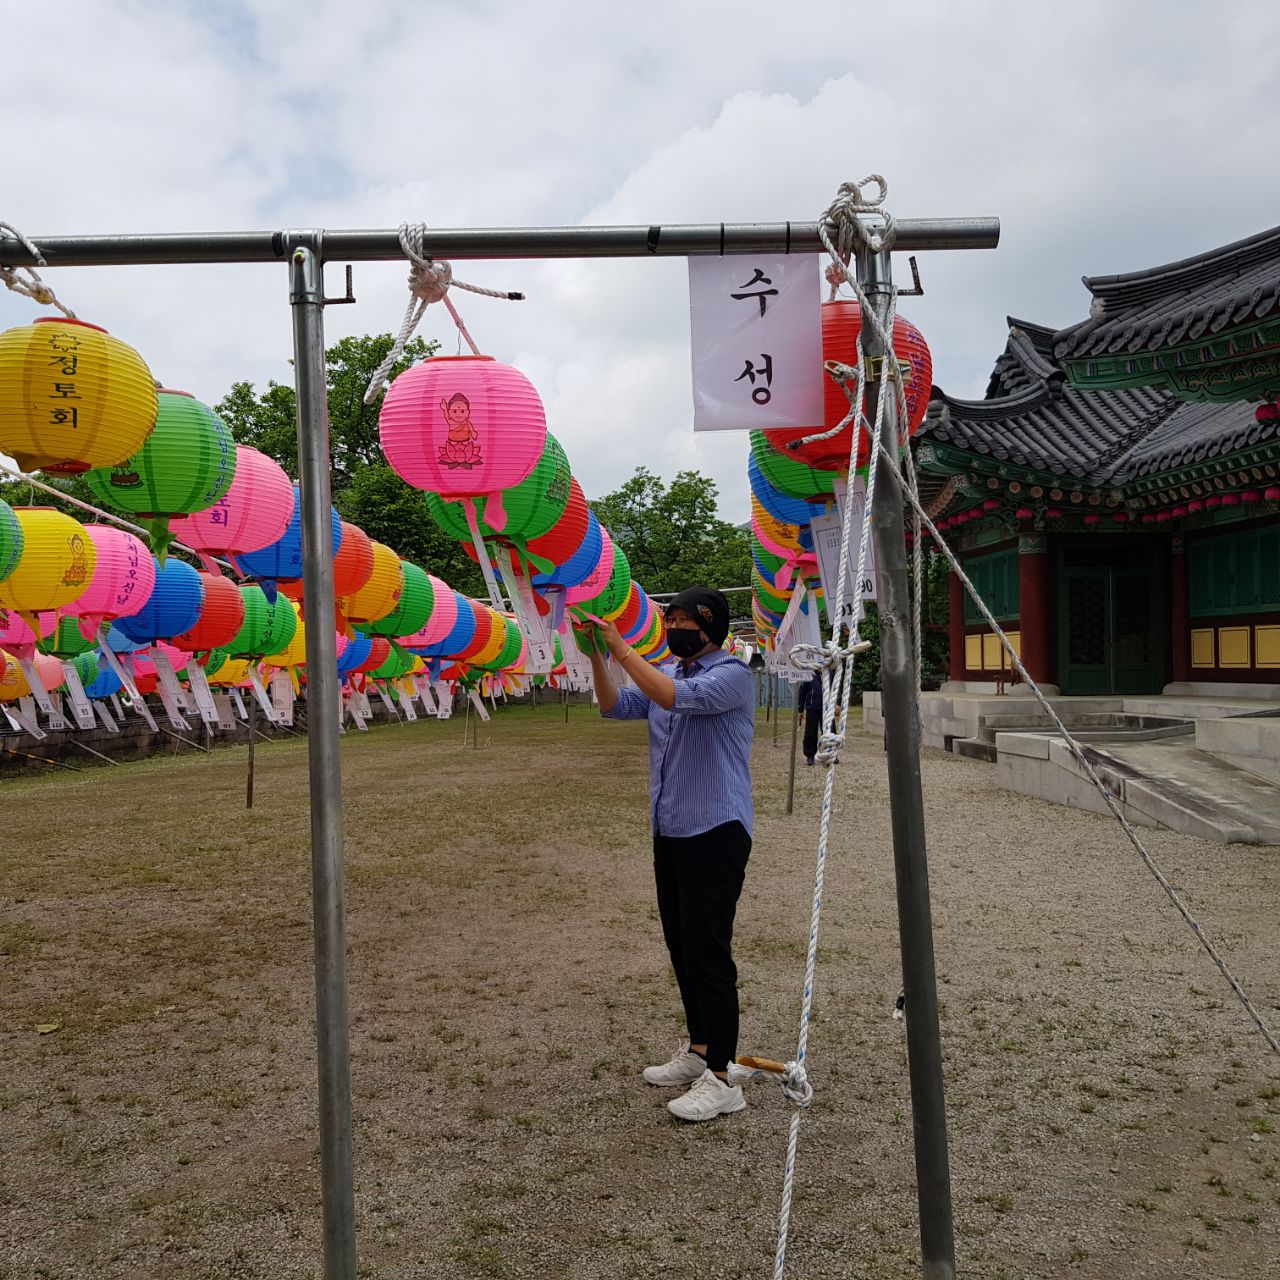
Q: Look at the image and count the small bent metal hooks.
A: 2